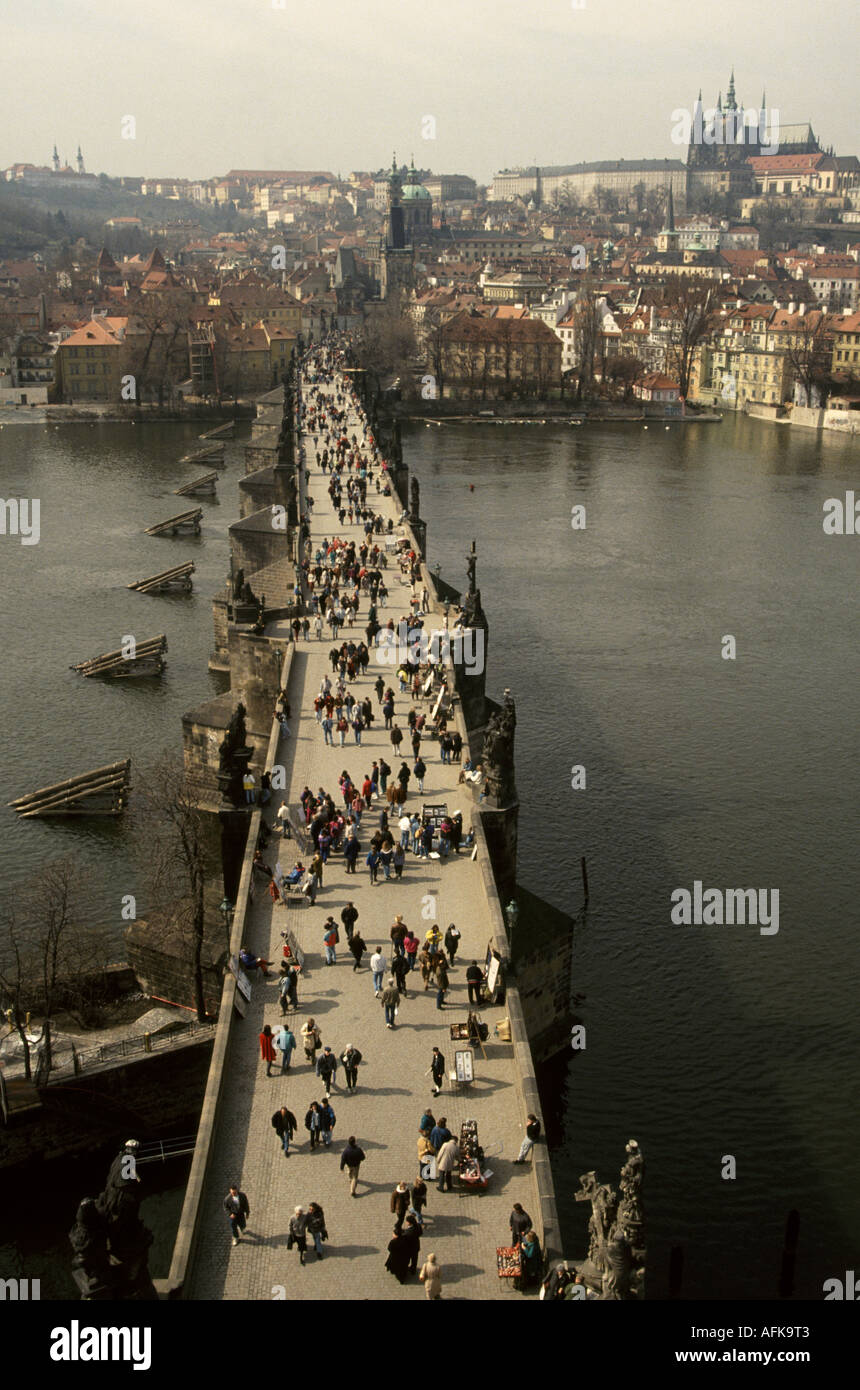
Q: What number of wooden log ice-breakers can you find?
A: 7